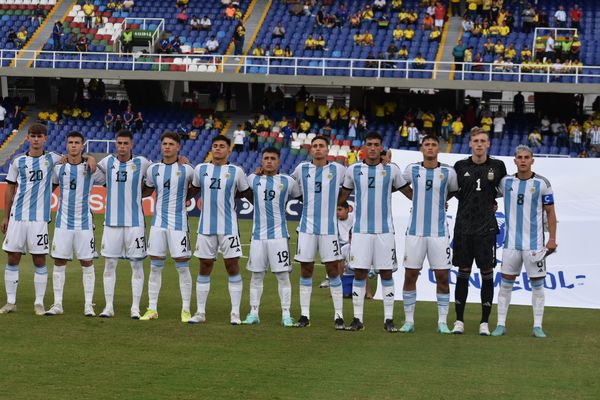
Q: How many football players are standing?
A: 11